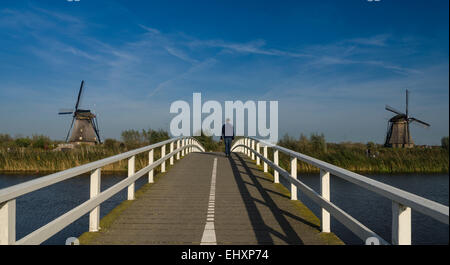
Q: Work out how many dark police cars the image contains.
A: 0